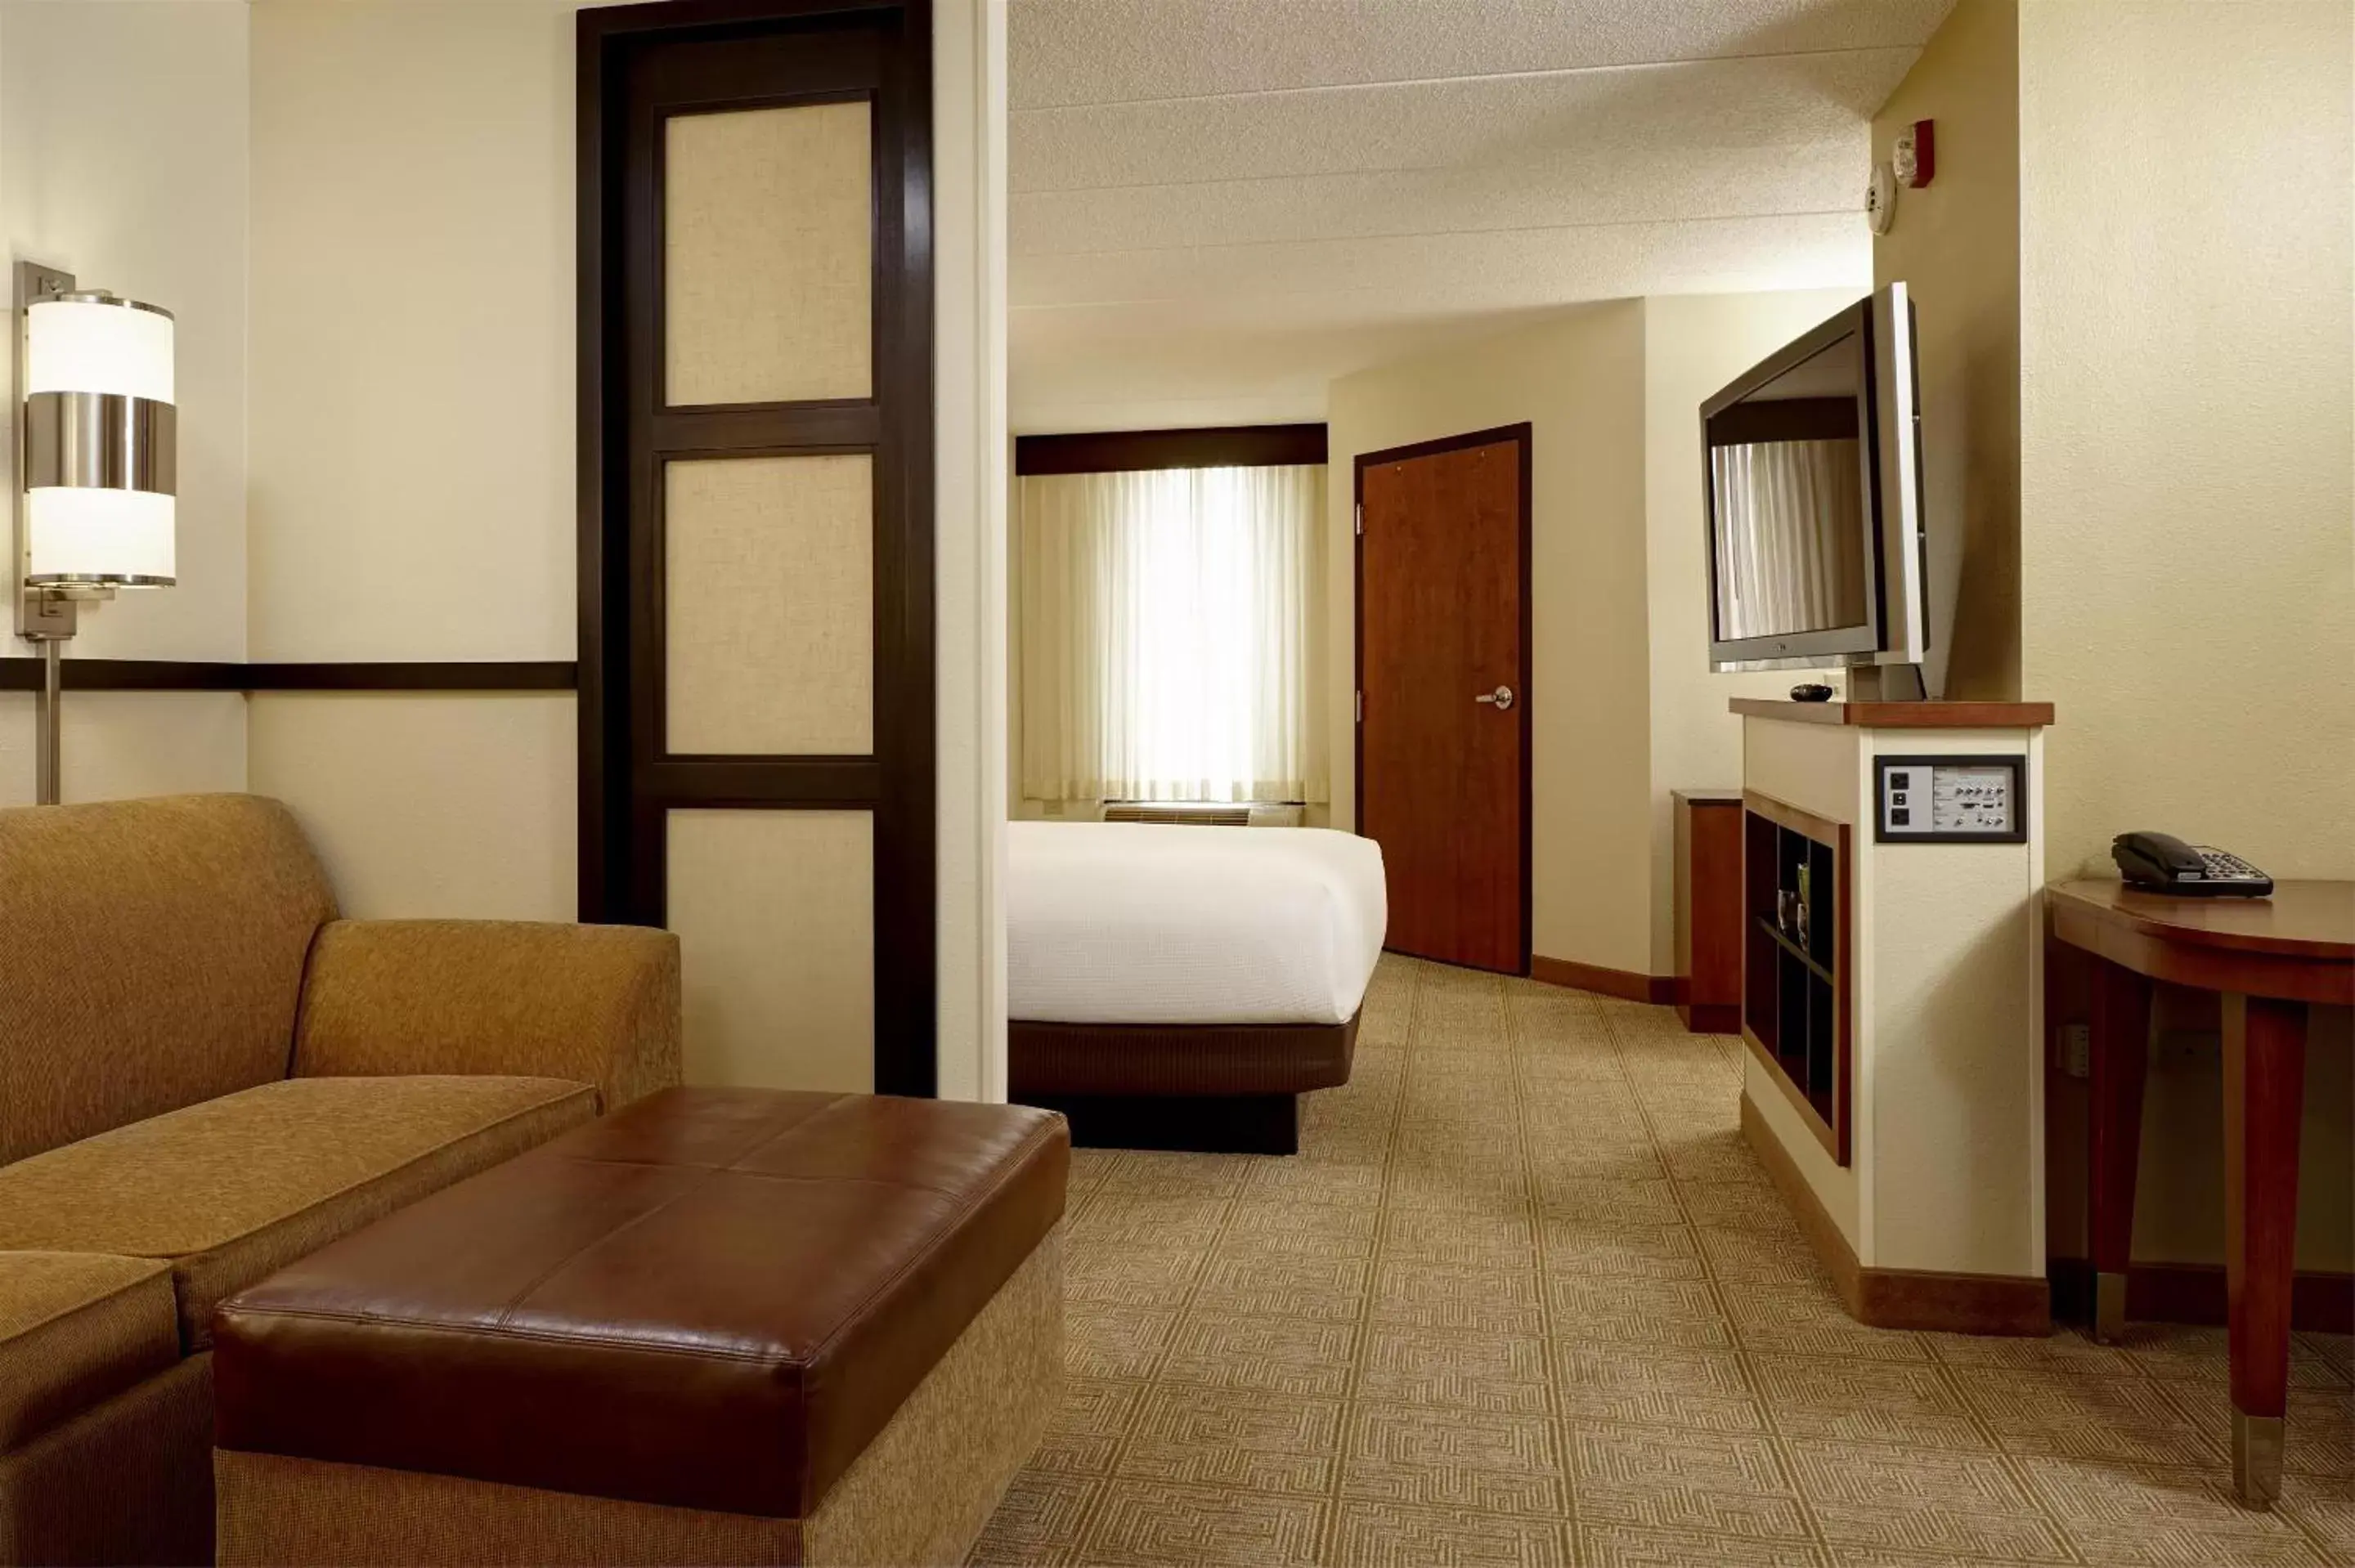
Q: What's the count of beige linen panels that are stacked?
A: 3